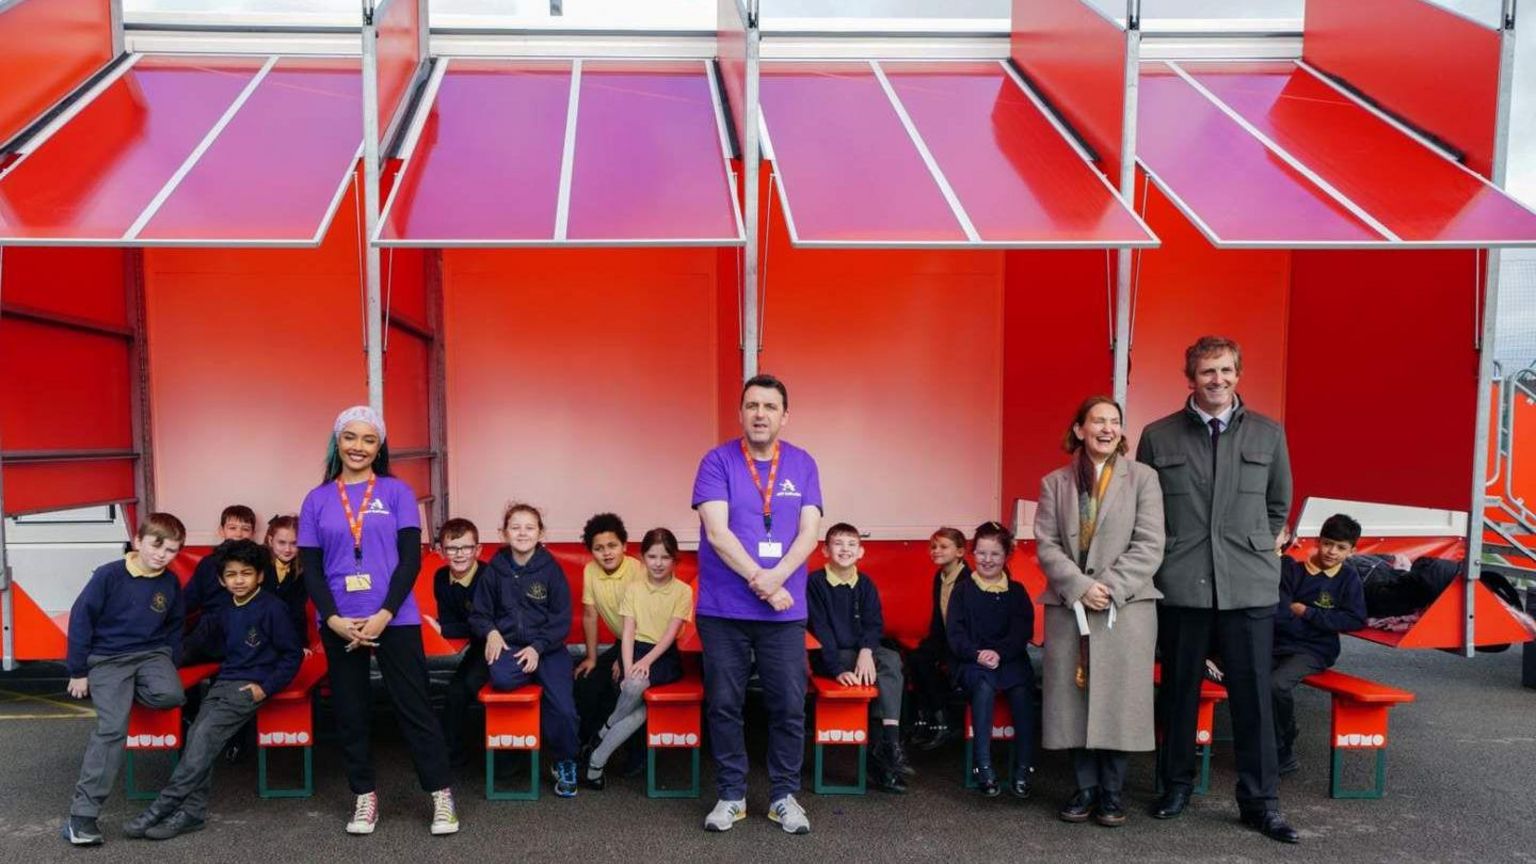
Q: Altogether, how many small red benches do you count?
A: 8